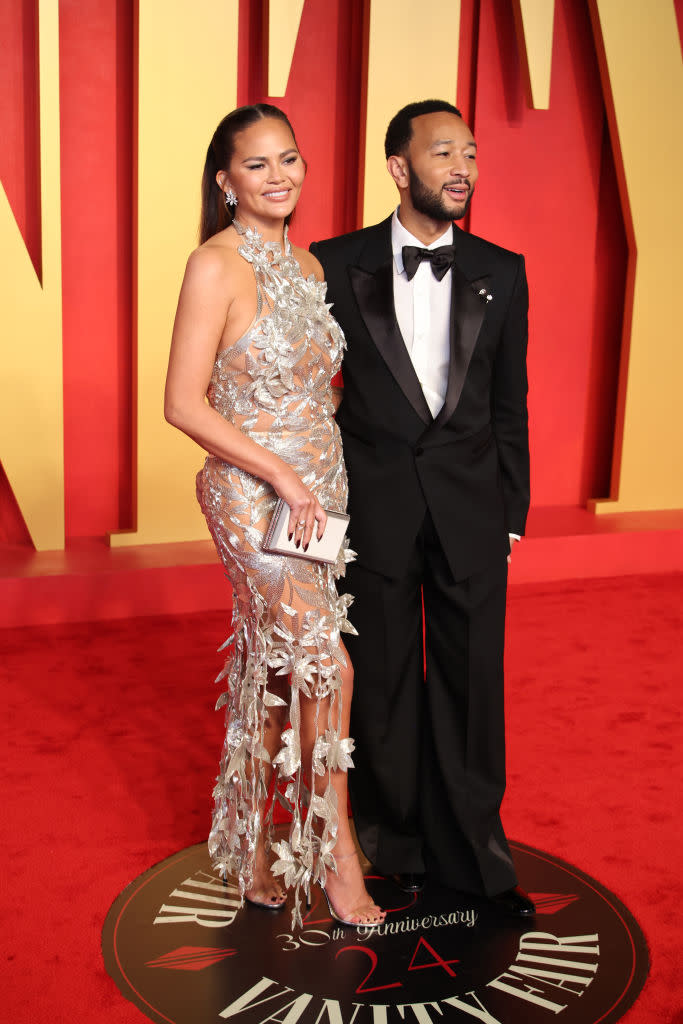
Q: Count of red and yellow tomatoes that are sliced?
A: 0